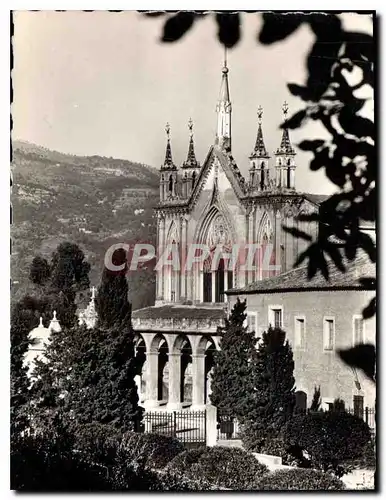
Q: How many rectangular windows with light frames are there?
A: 5